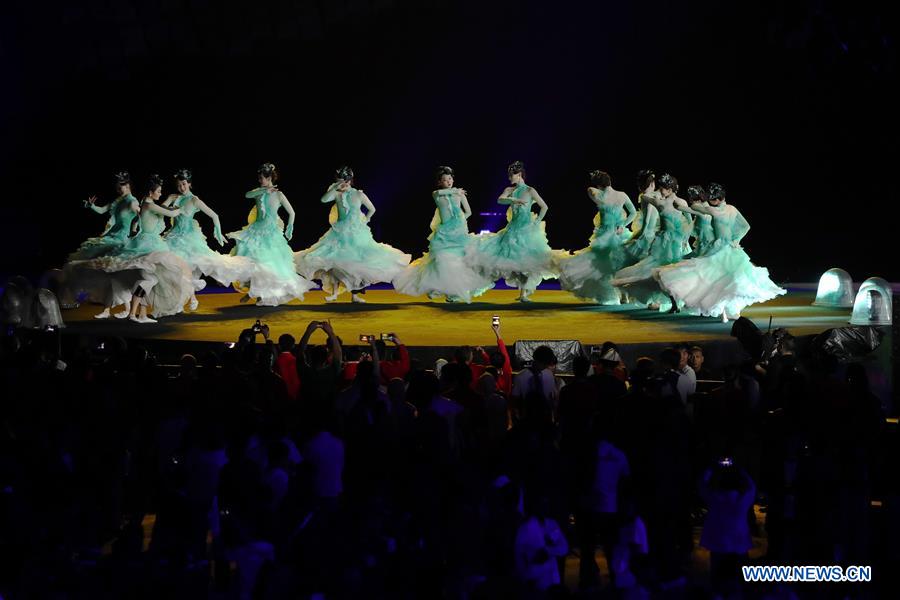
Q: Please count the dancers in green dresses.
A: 12